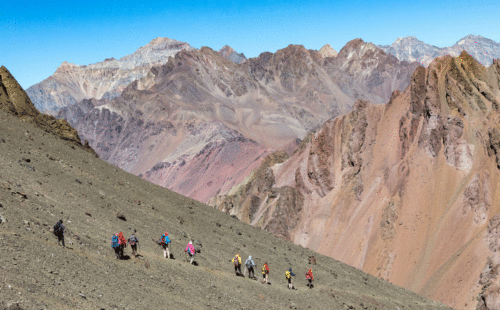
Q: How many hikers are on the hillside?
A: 11